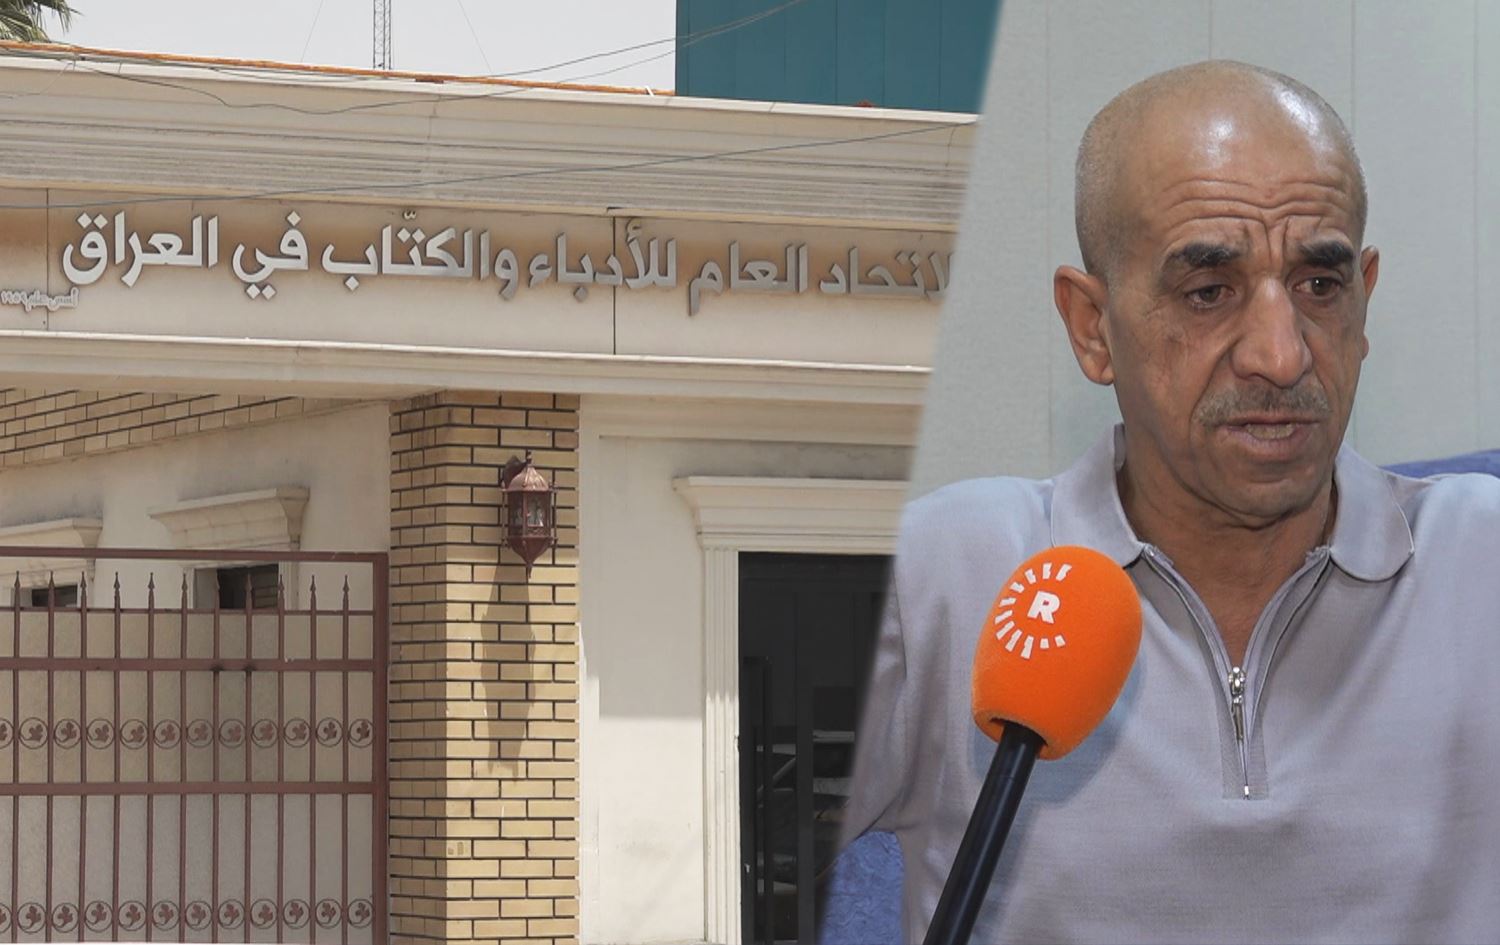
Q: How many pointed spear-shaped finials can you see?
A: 11